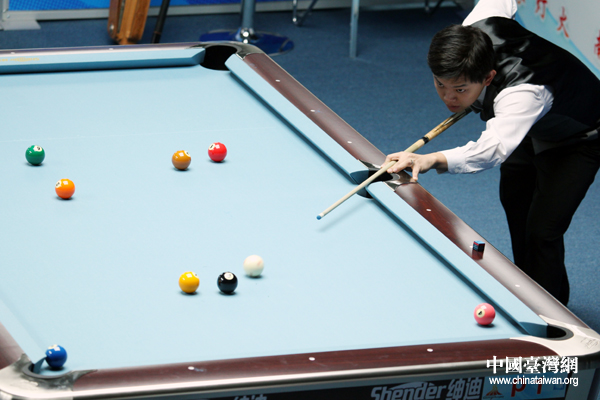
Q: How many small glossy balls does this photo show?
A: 9